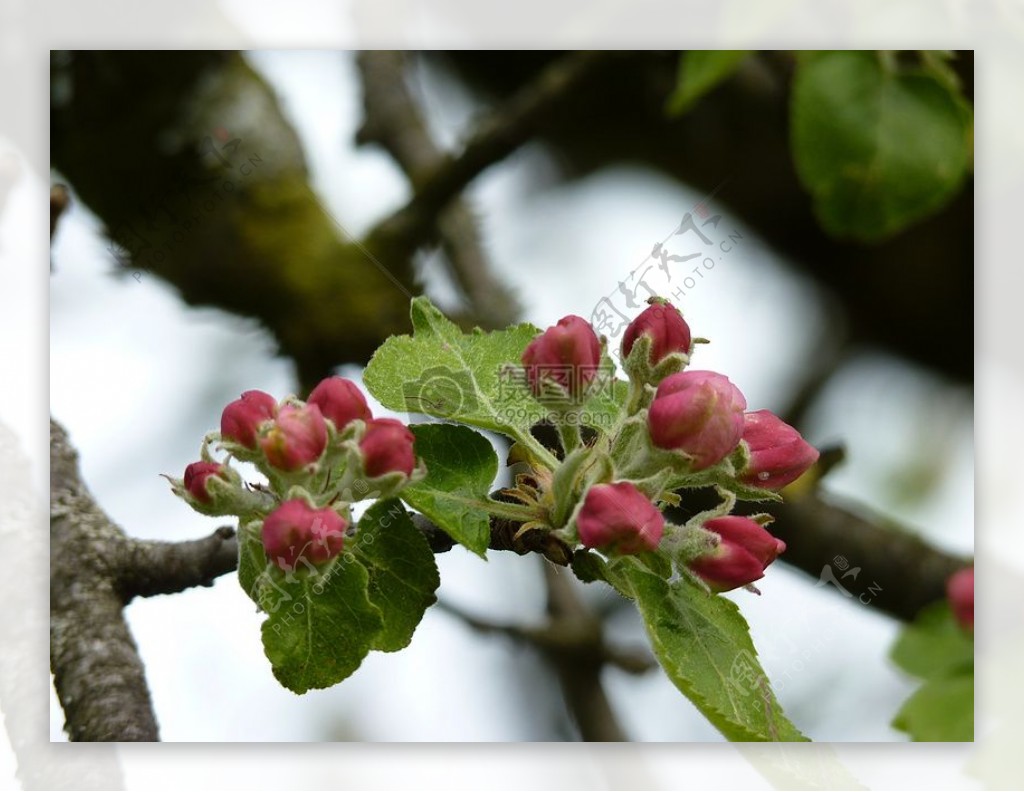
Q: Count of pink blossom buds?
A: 13